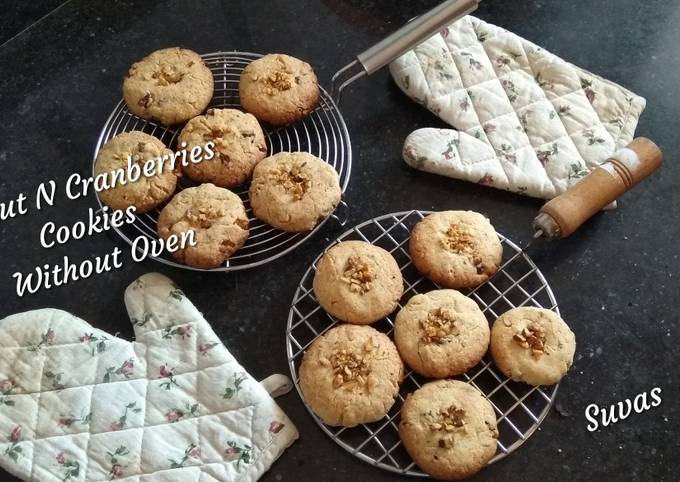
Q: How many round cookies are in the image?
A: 12